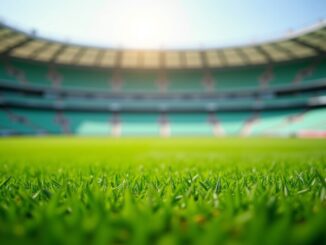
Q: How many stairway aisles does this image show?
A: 14